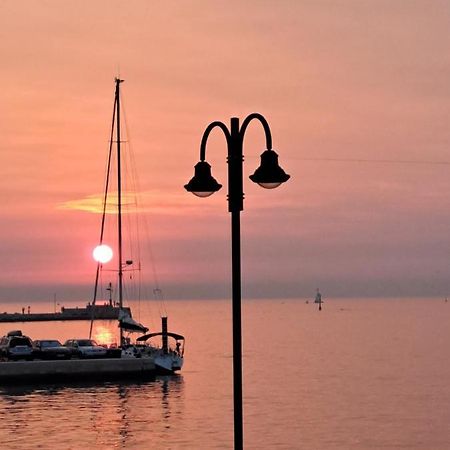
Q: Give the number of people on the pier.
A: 0